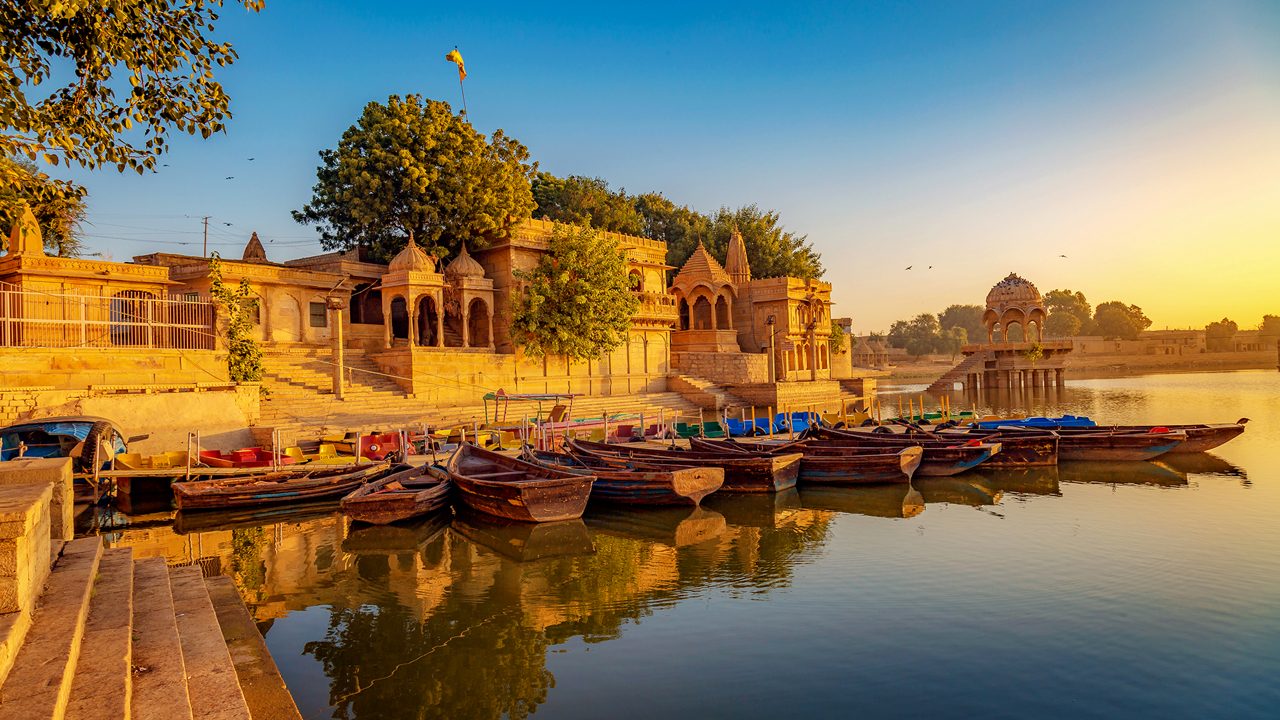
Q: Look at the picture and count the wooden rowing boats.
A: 10